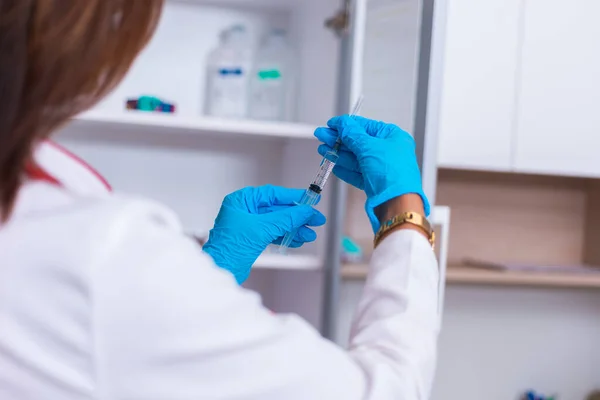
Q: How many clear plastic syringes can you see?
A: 1